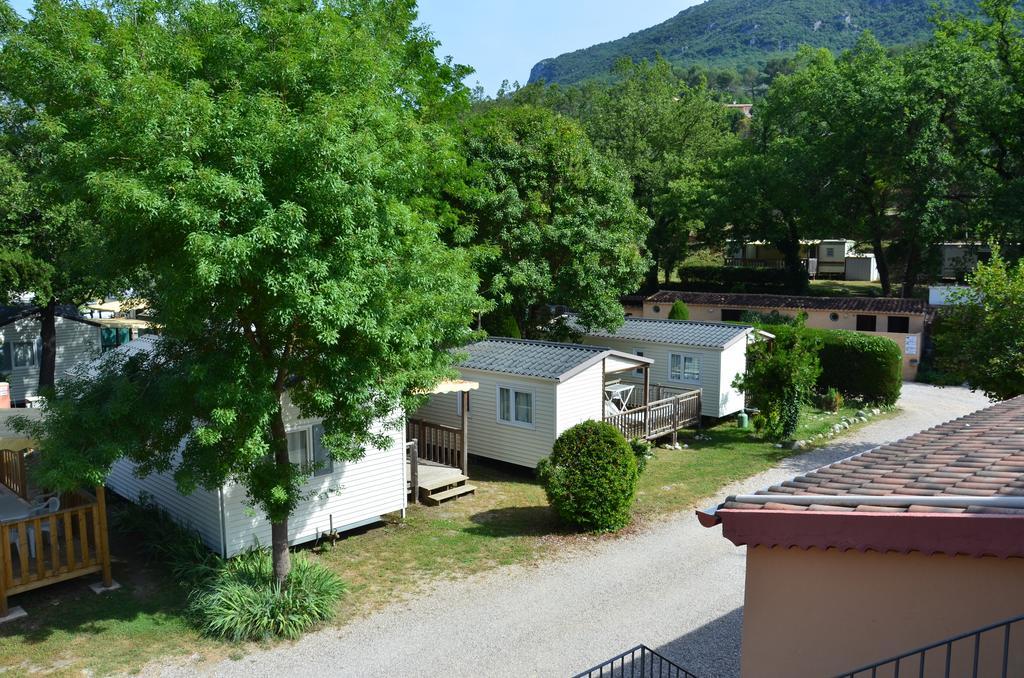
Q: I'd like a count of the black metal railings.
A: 2